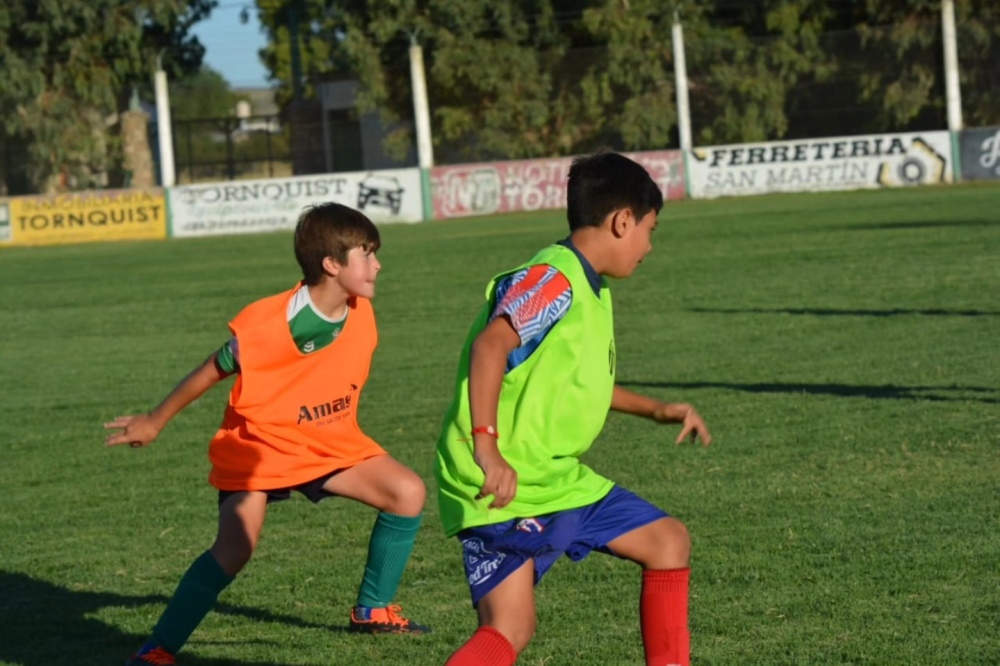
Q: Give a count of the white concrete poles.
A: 4